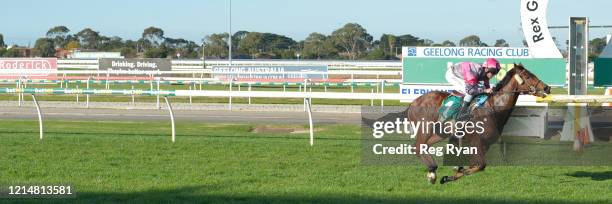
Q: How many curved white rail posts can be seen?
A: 3